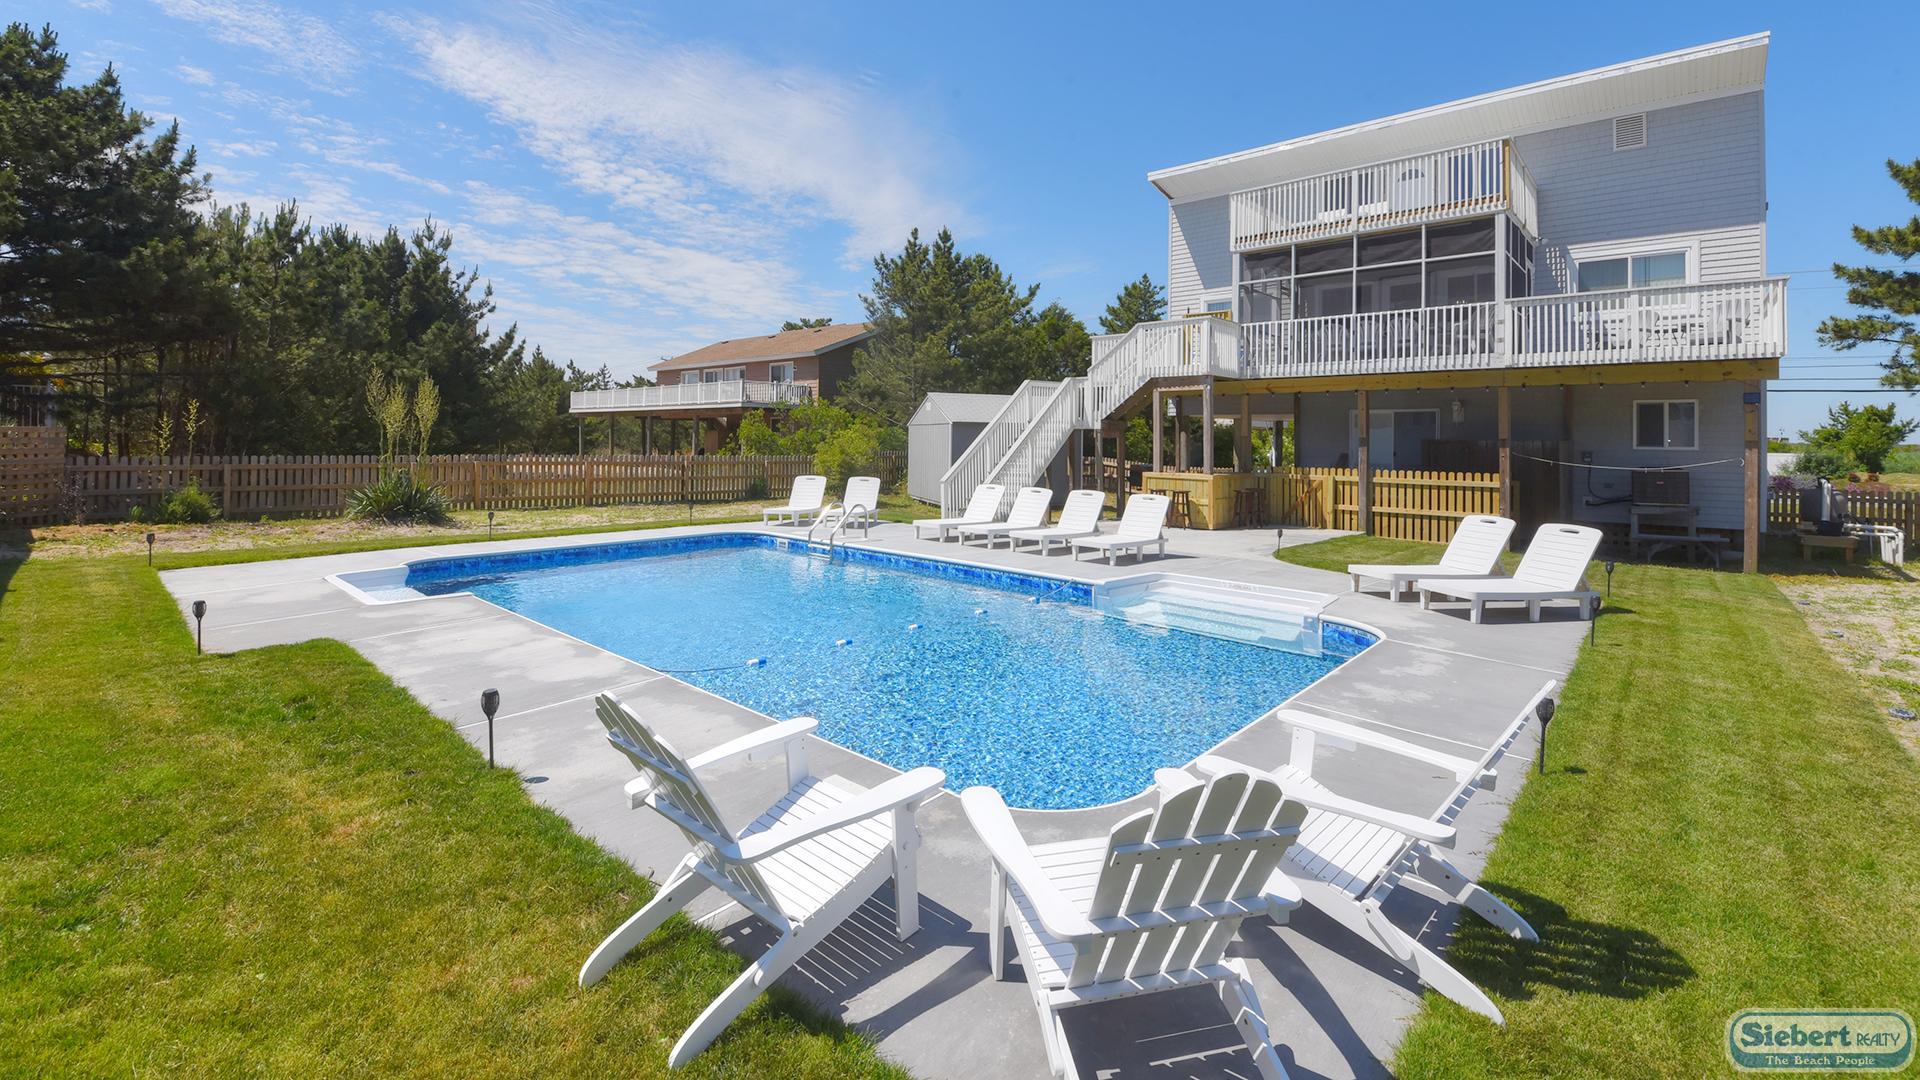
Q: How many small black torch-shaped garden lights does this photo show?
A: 9